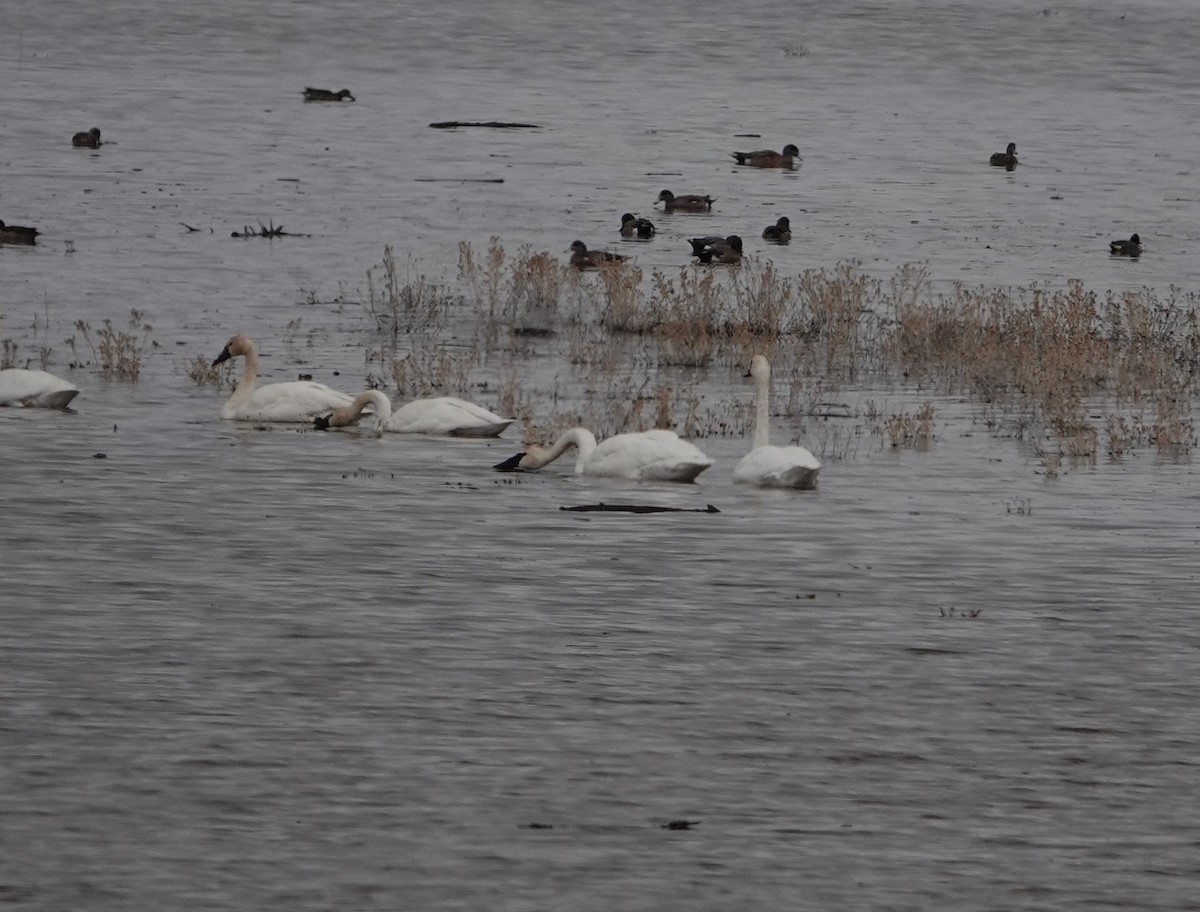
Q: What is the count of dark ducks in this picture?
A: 11